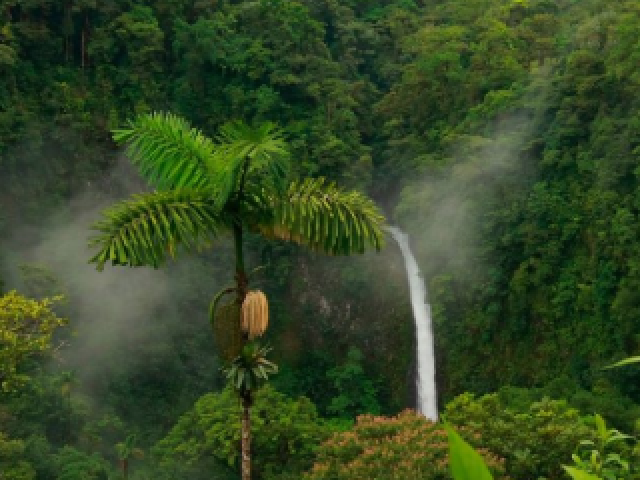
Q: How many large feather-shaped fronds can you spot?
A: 4